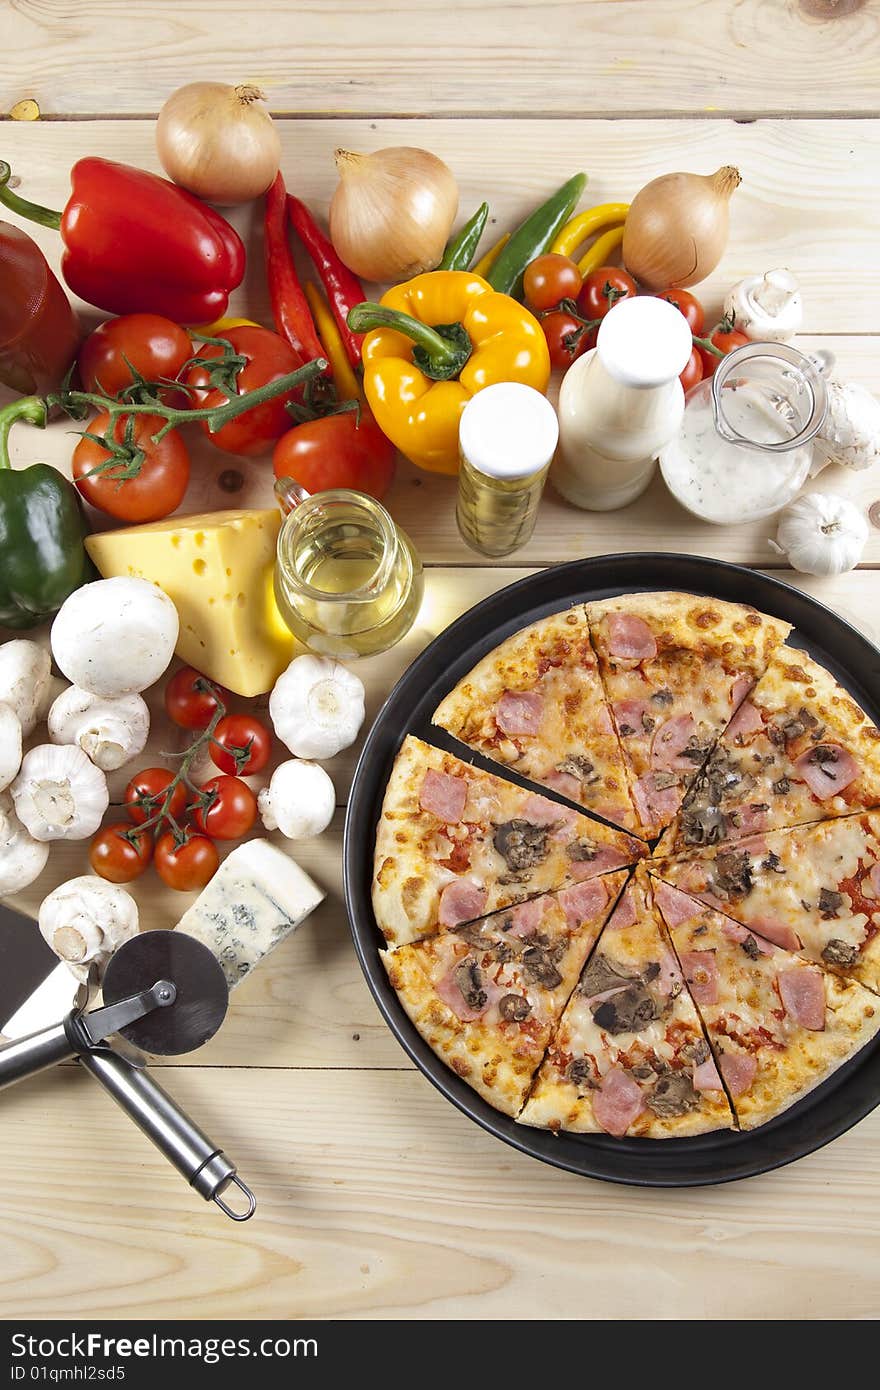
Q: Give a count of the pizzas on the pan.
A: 1